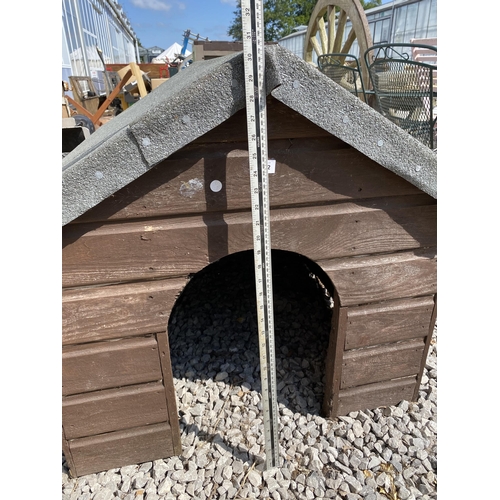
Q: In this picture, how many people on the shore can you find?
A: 0